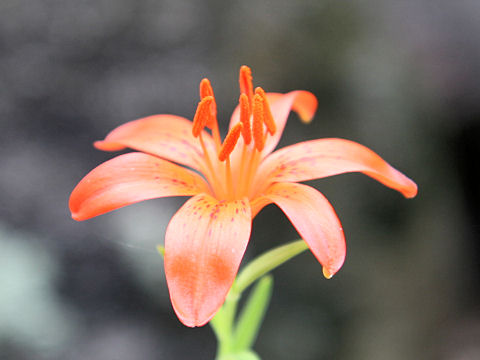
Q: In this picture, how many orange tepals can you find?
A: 6